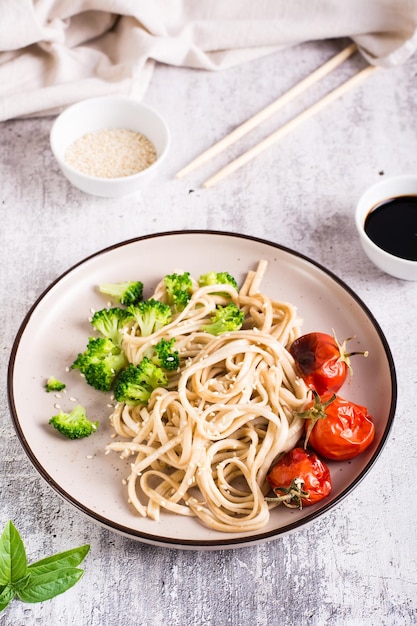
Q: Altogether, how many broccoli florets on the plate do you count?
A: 11